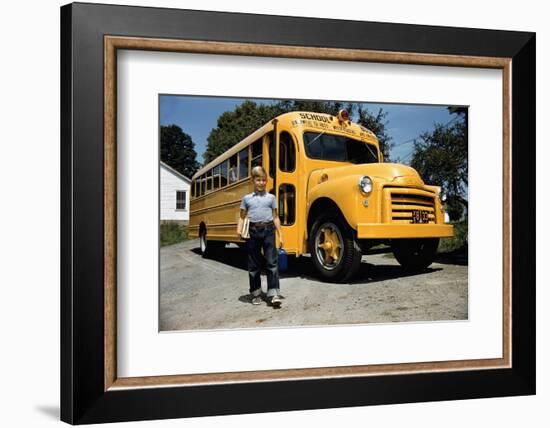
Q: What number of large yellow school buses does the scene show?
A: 1